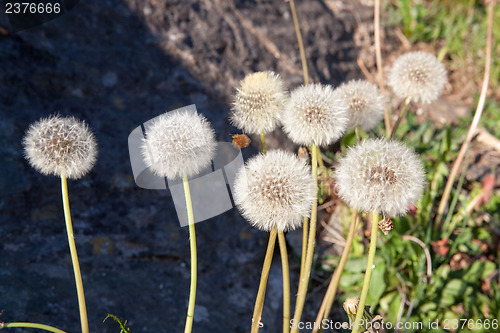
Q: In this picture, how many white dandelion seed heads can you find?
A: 8